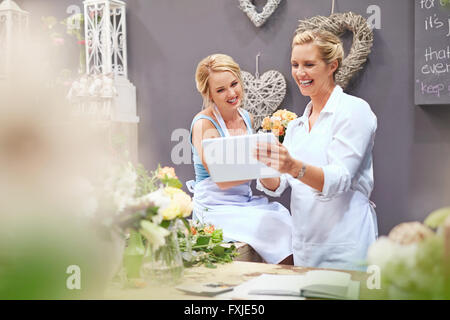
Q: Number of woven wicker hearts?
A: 3